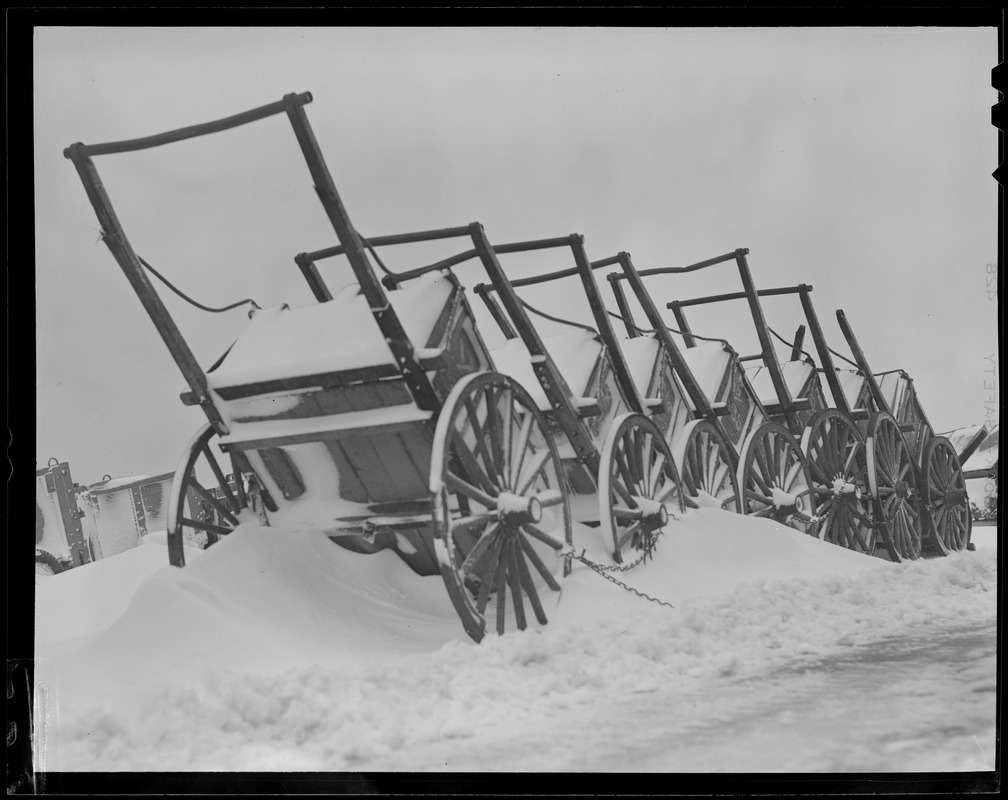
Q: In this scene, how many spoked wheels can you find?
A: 8